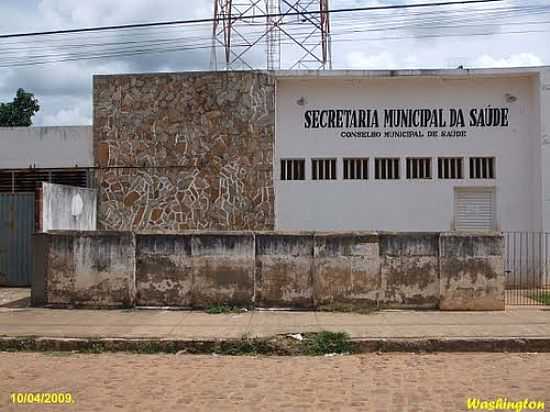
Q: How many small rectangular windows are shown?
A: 7